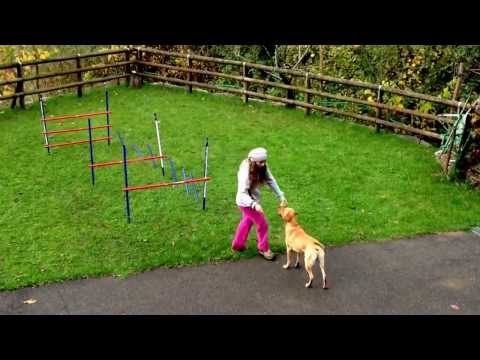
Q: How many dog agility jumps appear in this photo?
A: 3